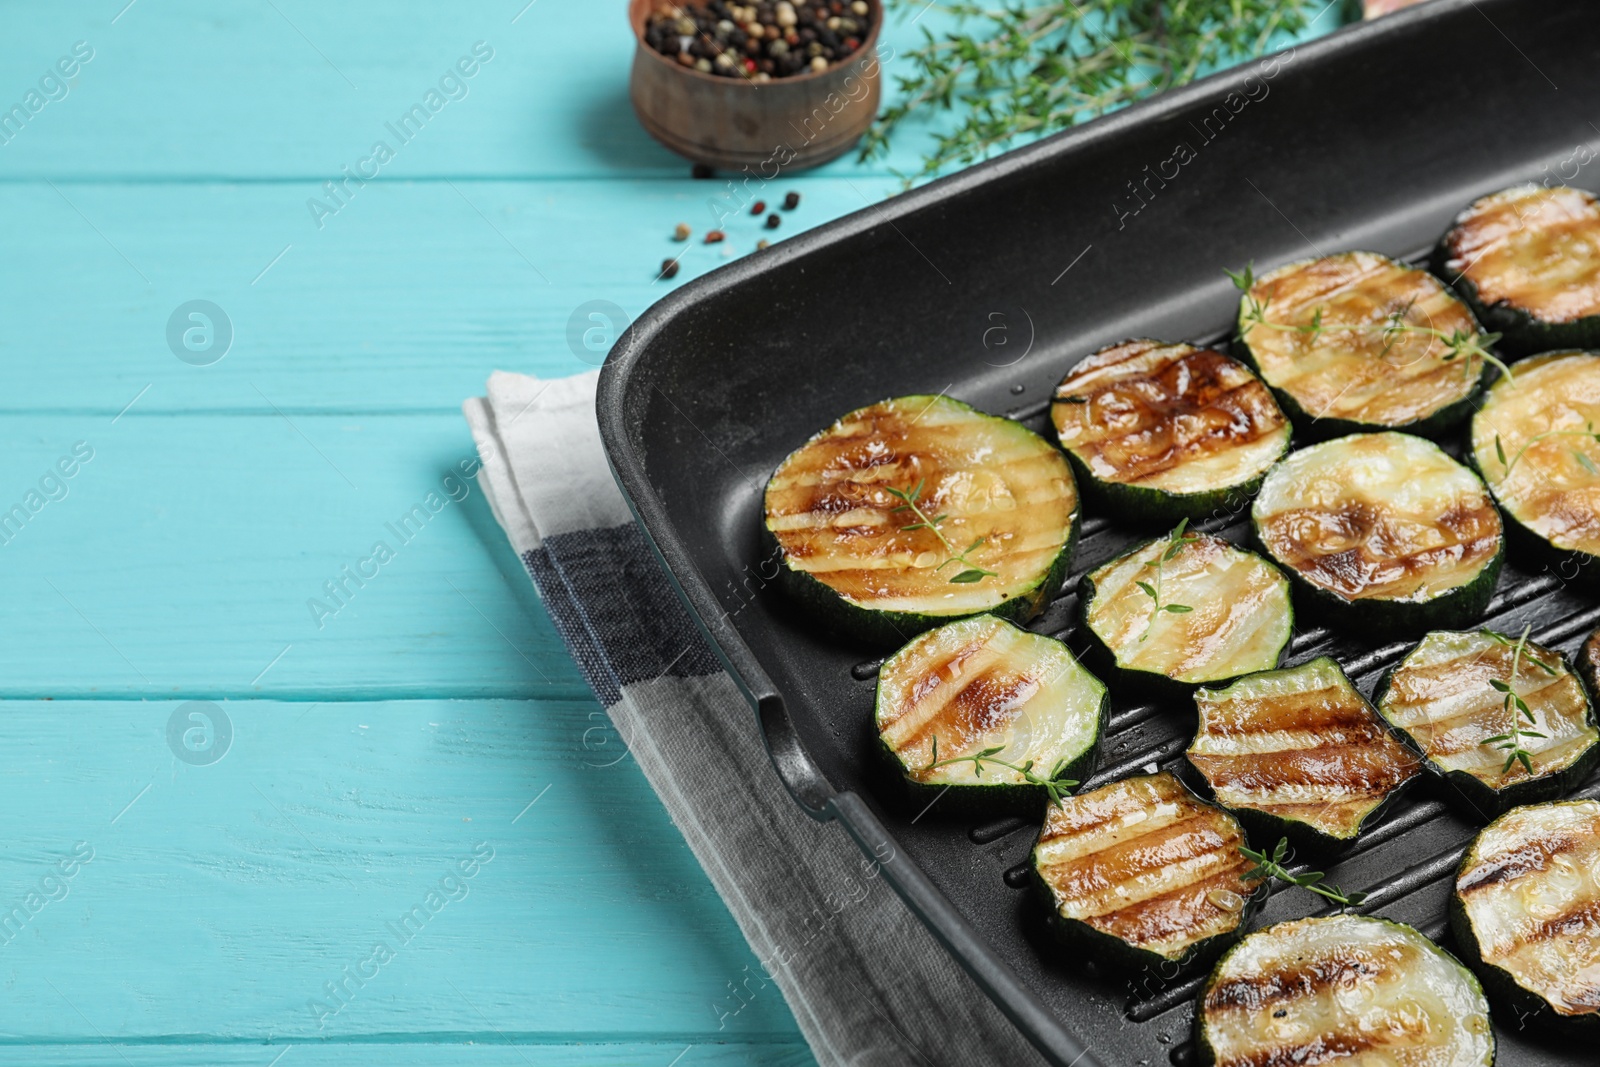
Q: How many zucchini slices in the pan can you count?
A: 14